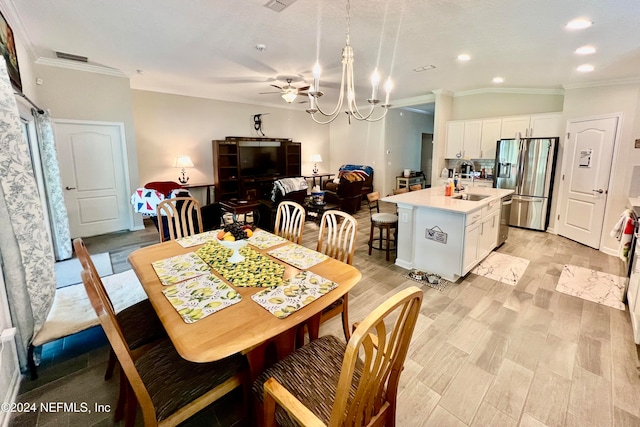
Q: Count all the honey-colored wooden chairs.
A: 6